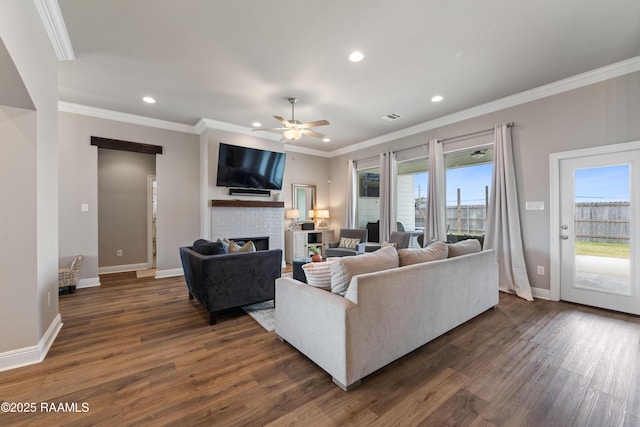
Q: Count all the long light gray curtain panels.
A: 4